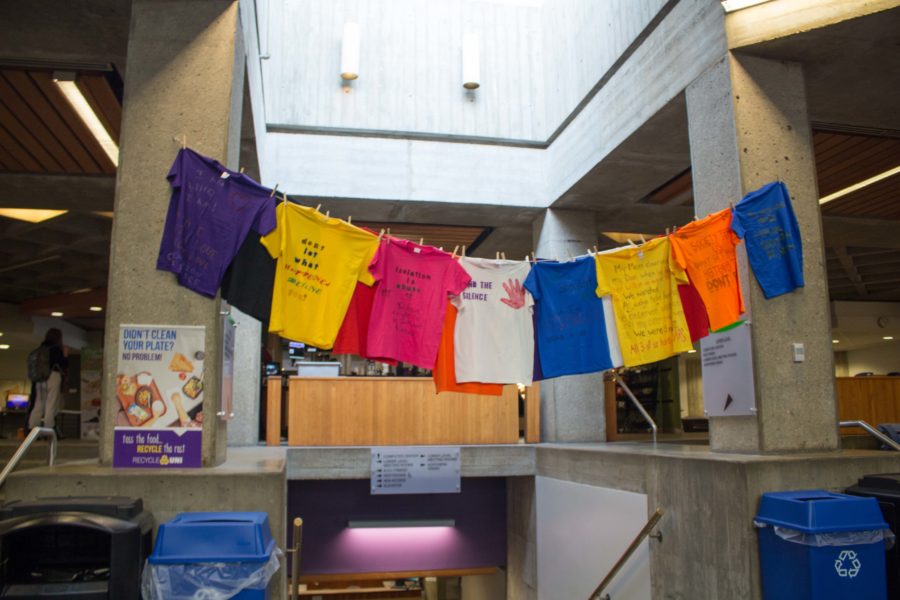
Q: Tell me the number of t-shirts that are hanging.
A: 14